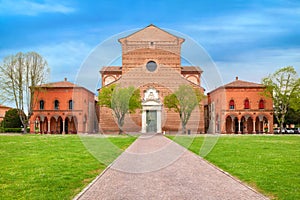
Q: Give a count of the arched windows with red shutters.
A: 3